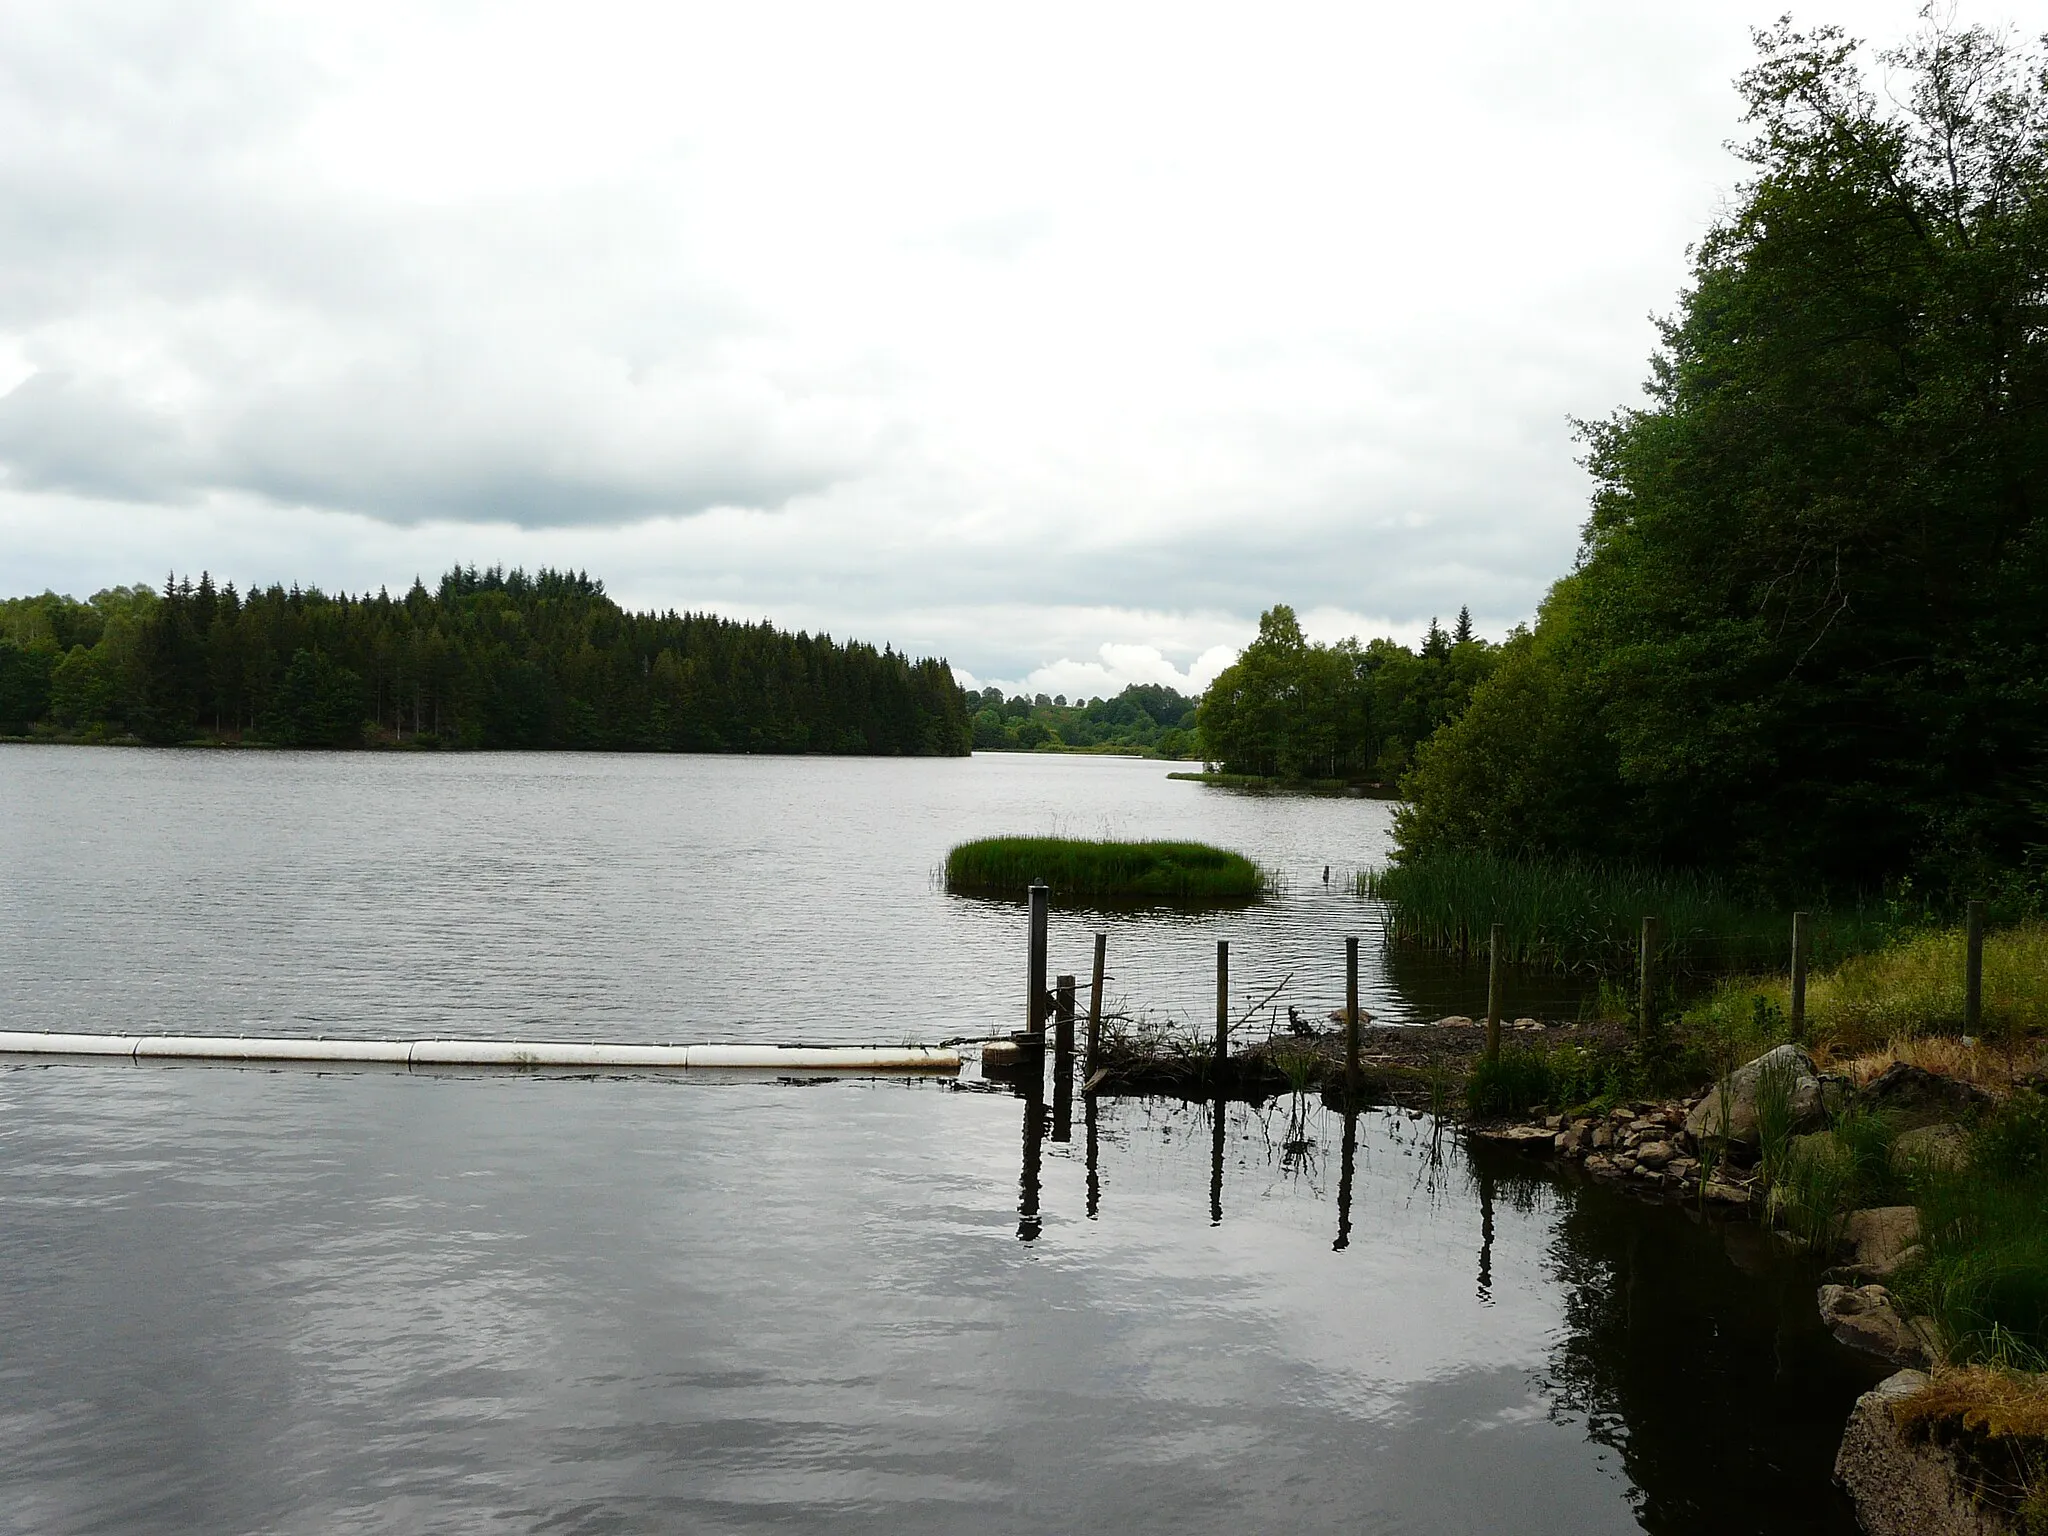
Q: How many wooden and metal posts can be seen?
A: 9